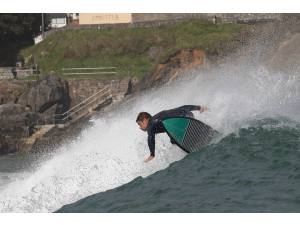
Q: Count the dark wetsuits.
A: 1